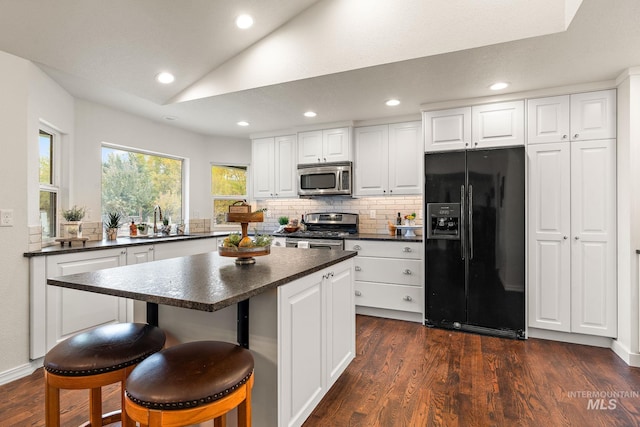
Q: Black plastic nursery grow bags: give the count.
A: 0